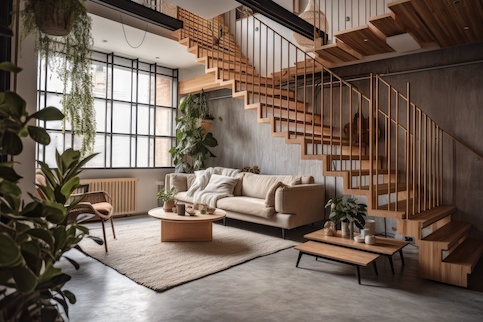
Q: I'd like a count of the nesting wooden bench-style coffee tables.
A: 2